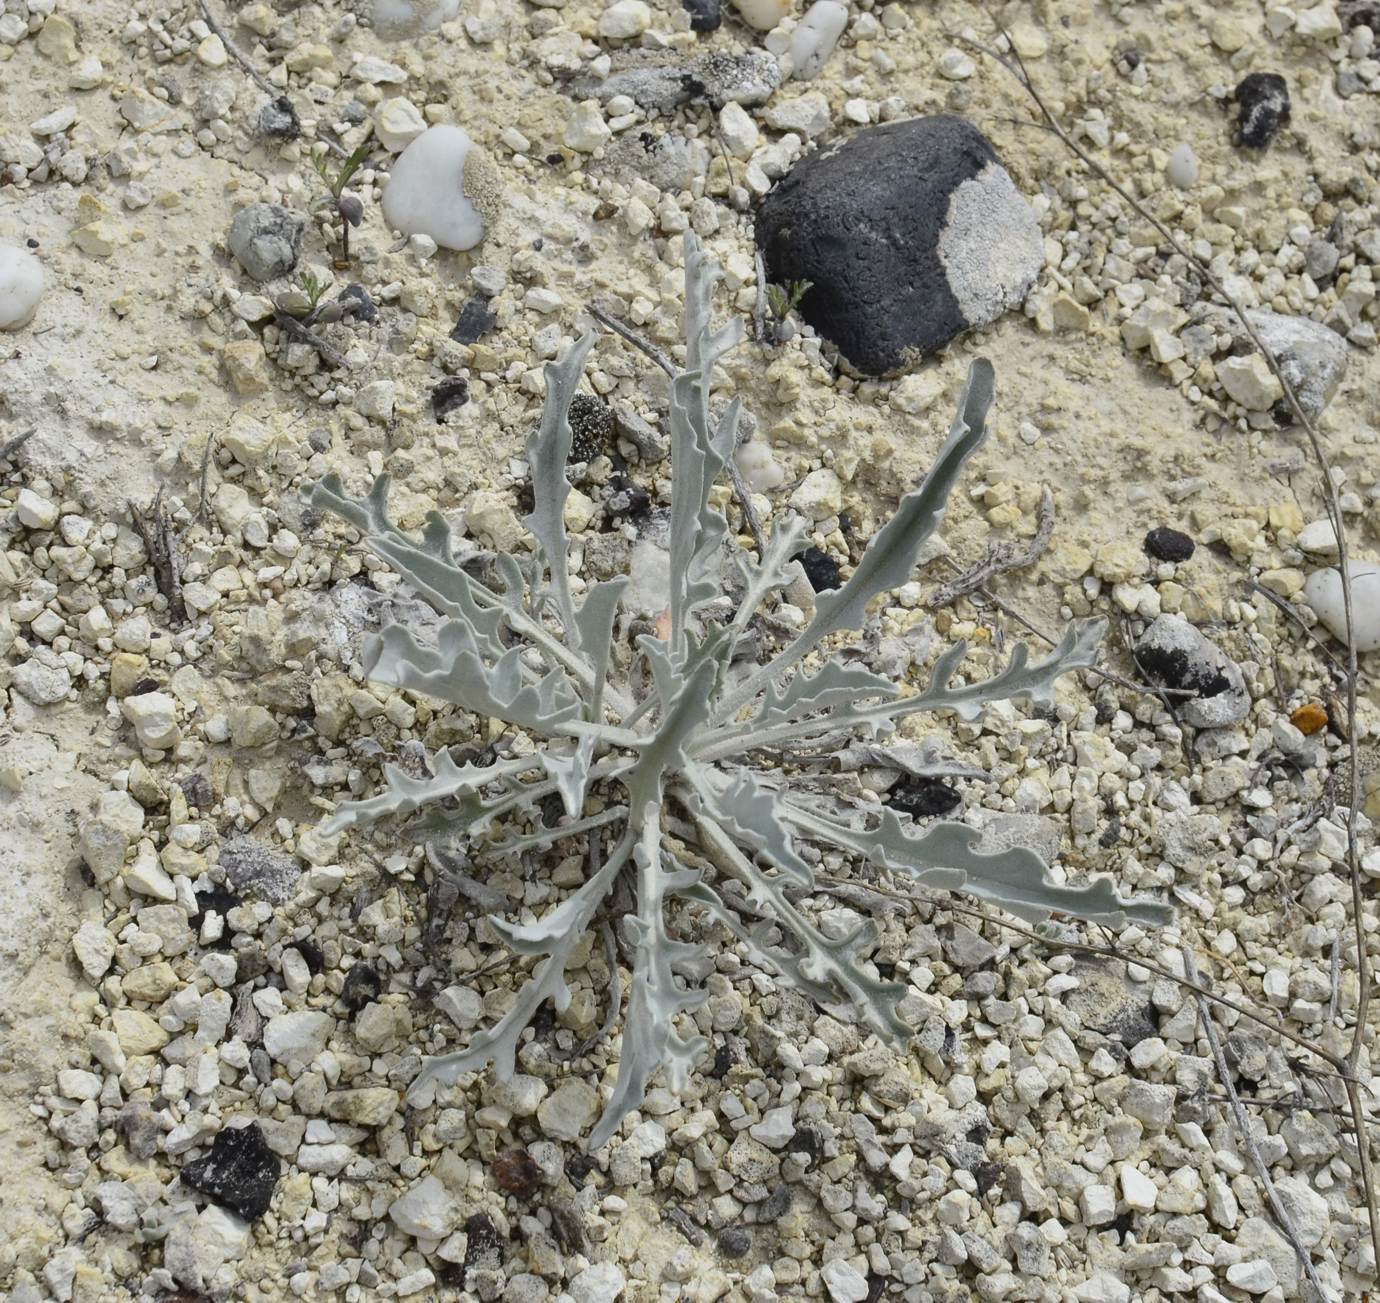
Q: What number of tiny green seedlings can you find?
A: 3